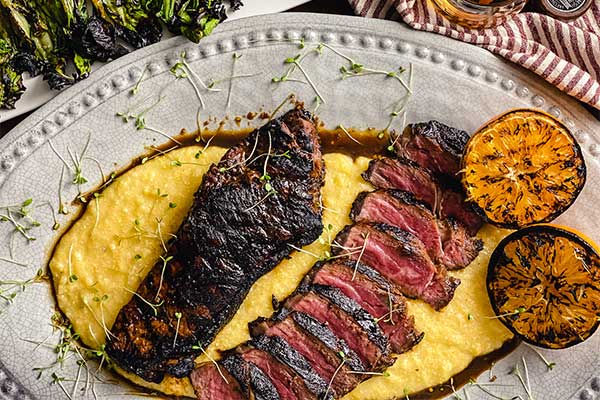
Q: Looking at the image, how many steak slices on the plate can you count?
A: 9